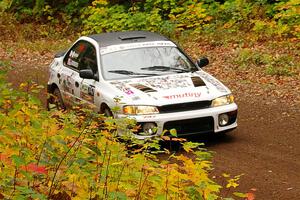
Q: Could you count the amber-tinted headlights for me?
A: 2